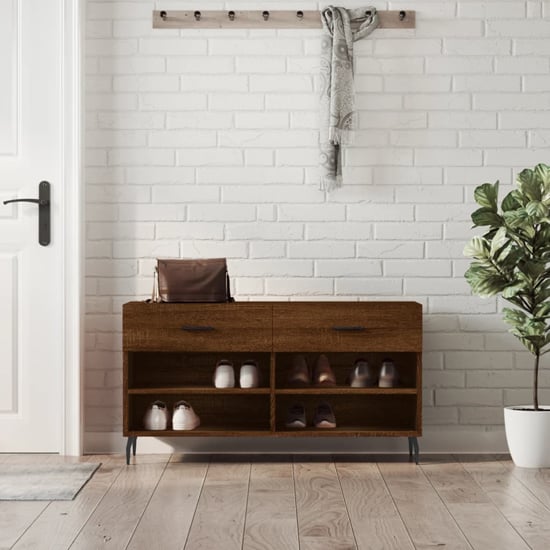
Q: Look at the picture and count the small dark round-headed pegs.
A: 7